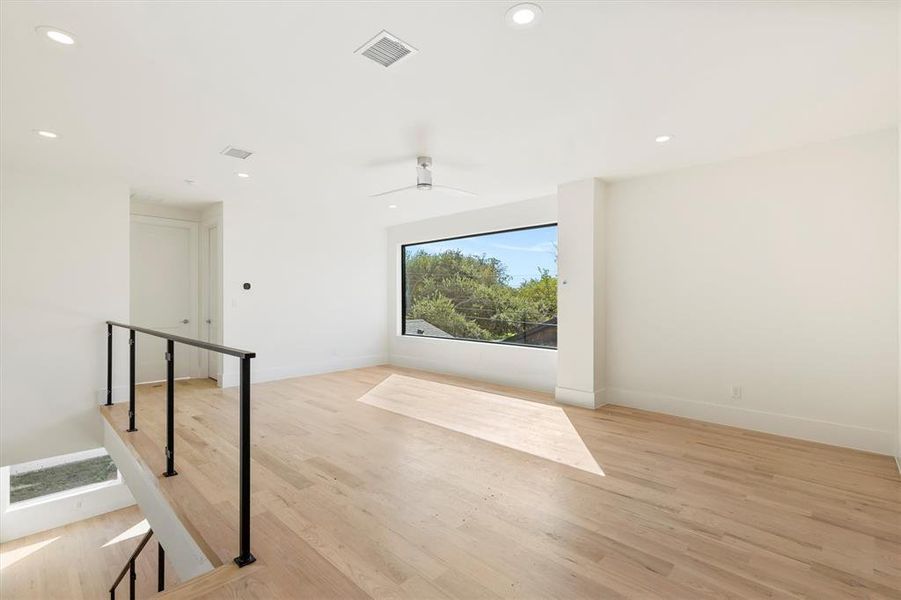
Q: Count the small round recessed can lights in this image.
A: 6